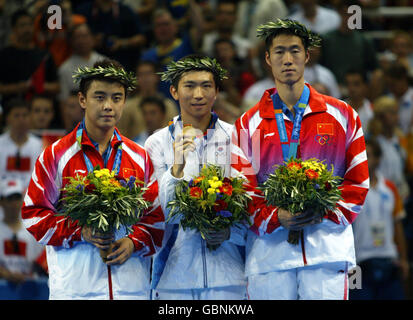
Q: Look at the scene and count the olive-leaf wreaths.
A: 3